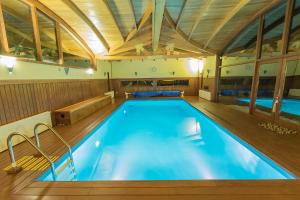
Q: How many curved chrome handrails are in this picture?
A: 2